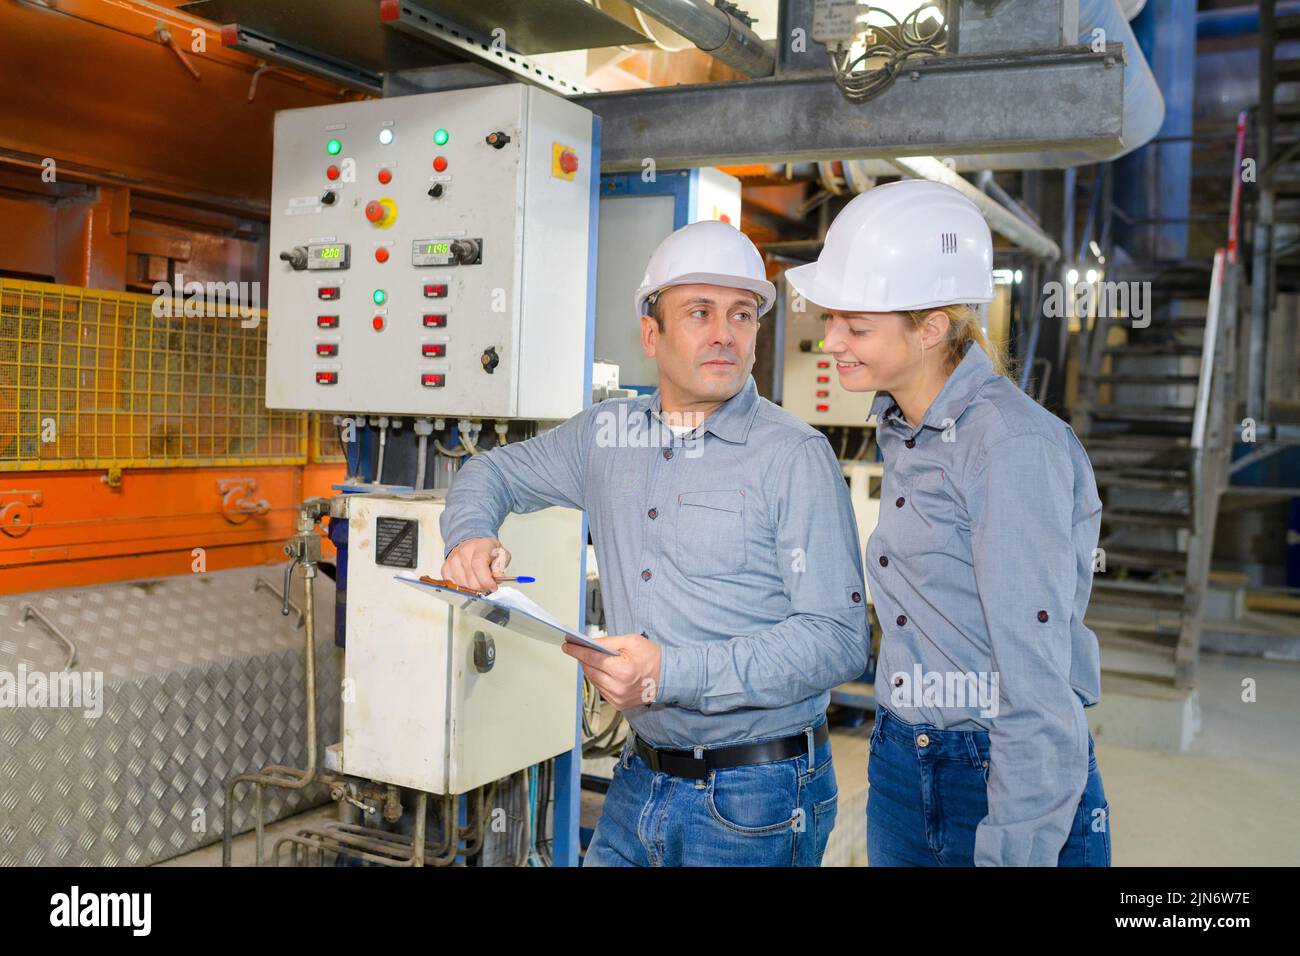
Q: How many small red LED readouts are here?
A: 12